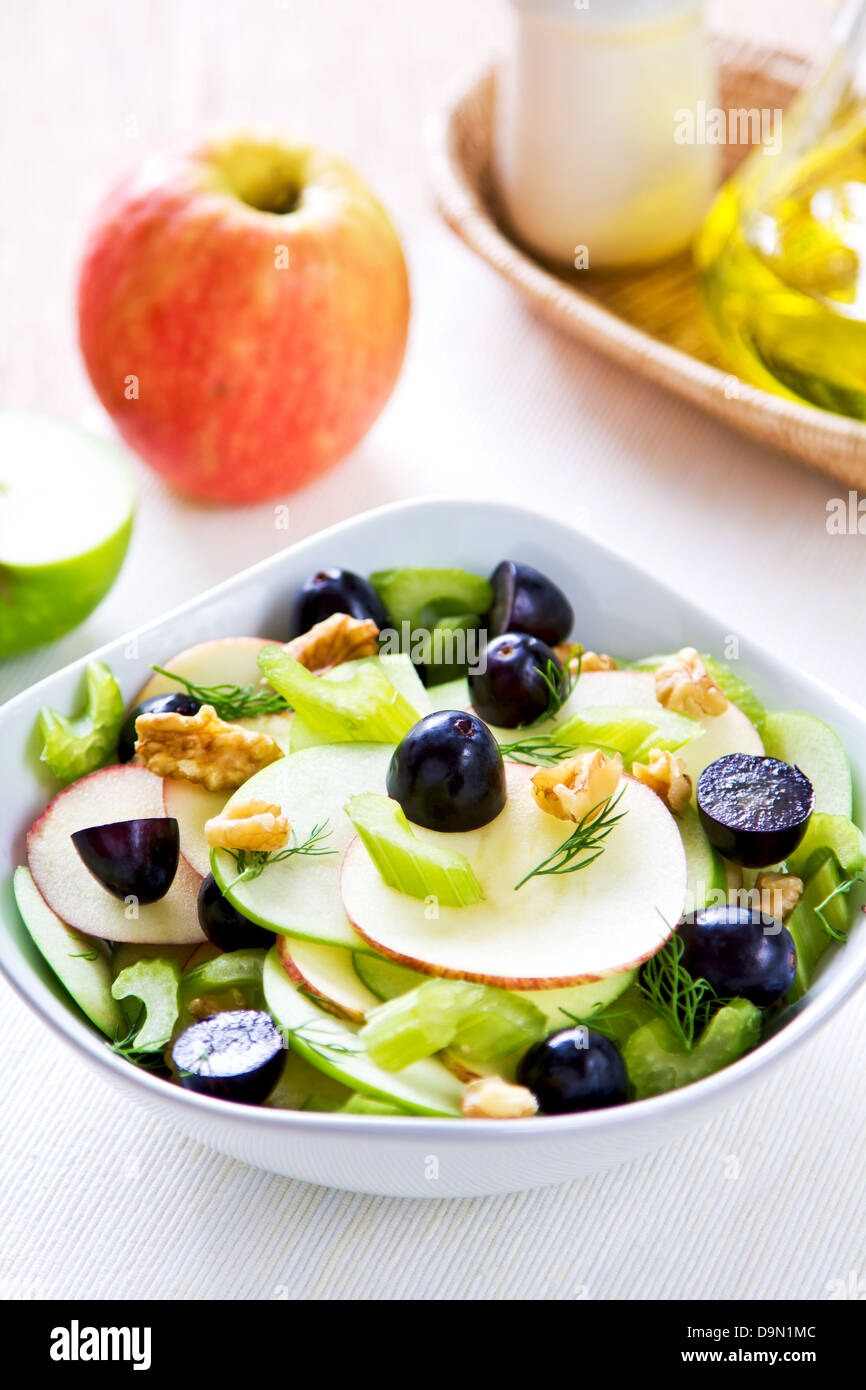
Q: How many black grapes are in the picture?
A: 11